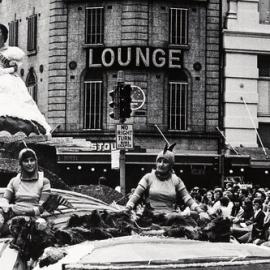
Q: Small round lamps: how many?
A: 9